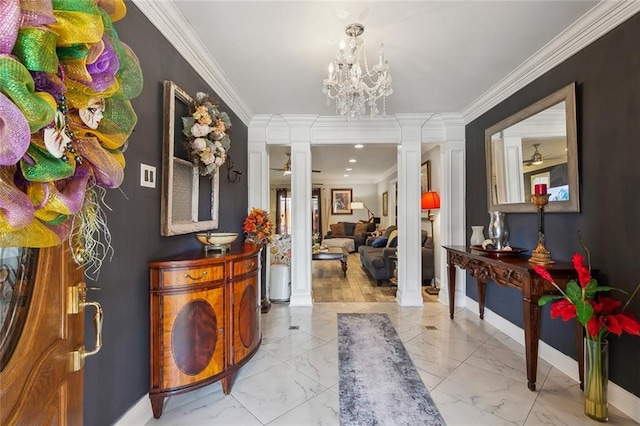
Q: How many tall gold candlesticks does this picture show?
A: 1